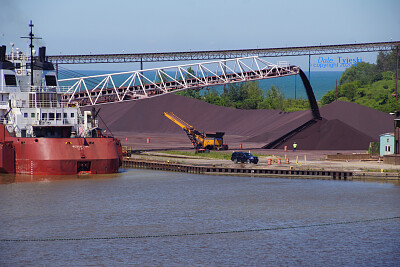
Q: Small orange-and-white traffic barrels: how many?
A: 6